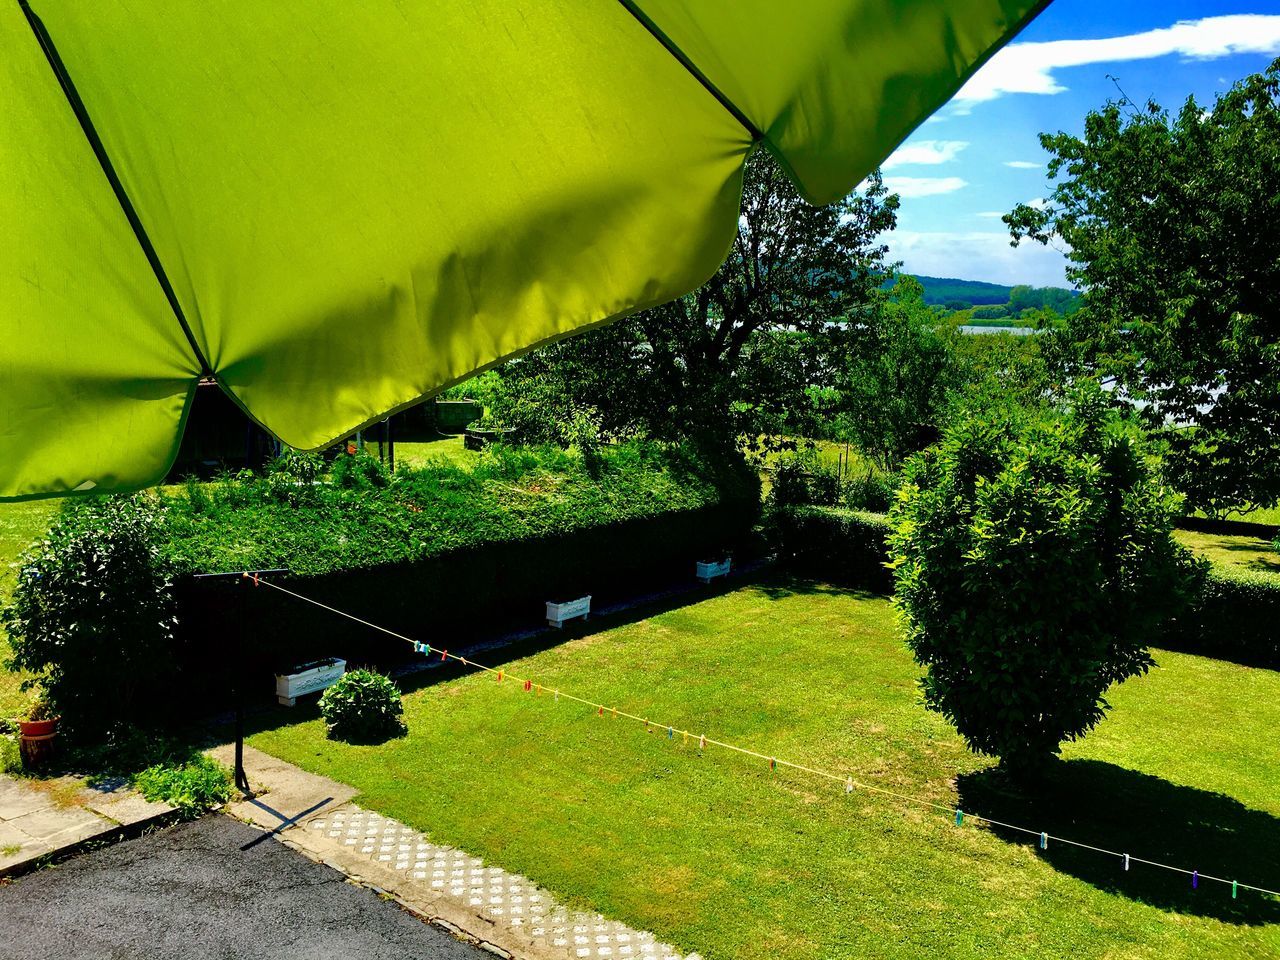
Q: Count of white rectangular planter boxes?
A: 3